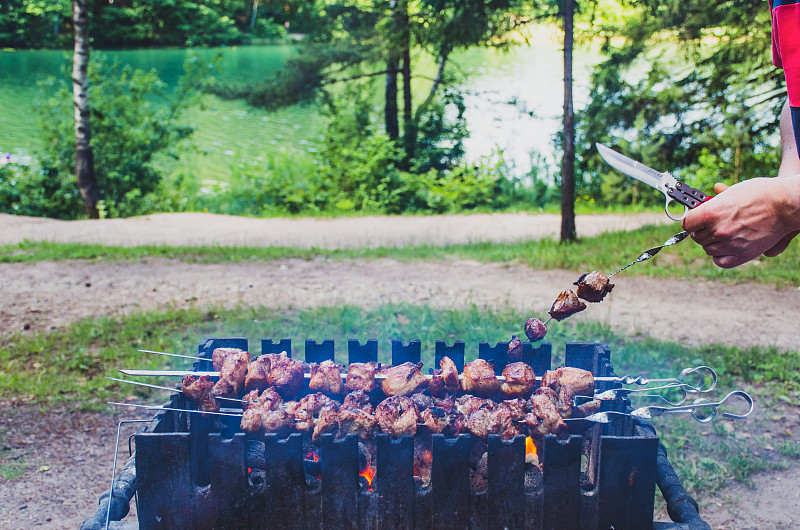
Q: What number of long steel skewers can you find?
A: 6